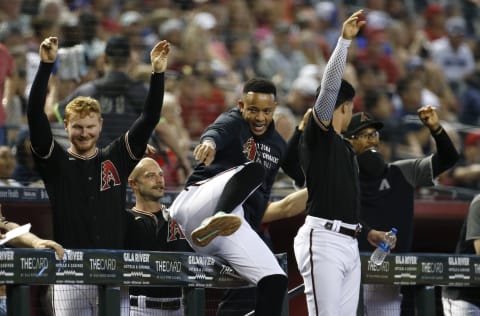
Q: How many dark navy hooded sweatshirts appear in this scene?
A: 1